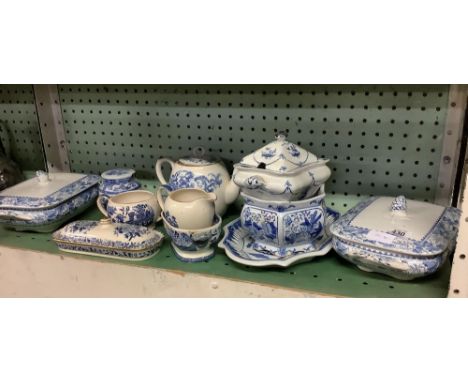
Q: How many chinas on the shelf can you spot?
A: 11